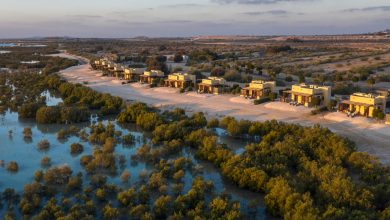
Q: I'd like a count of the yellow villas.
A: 11